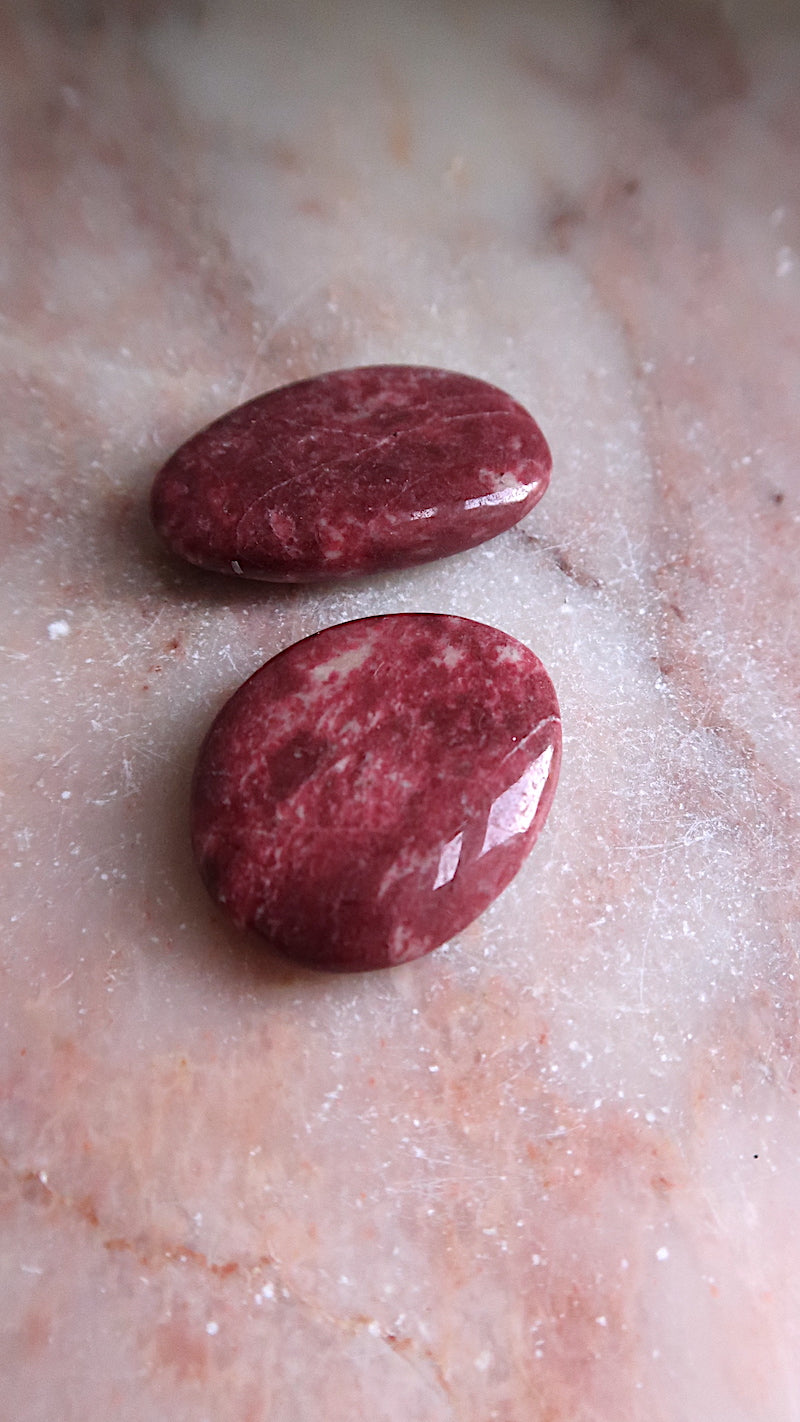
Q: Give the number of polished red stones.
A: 2